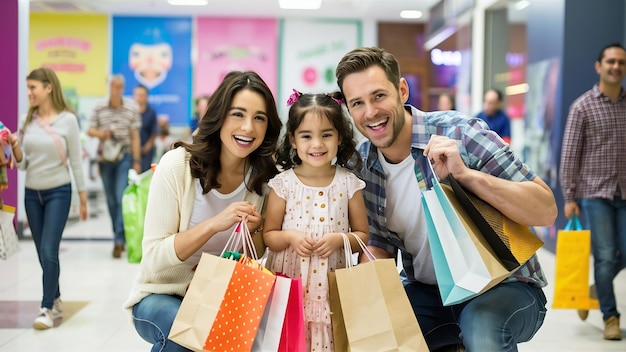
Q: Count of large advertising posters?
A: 4